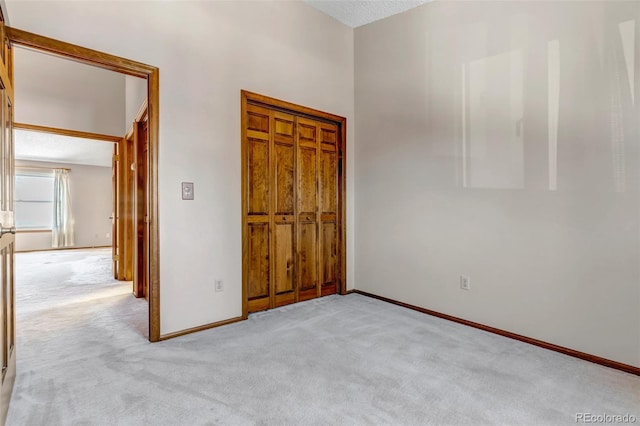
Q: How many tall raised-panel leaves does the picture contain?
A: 4